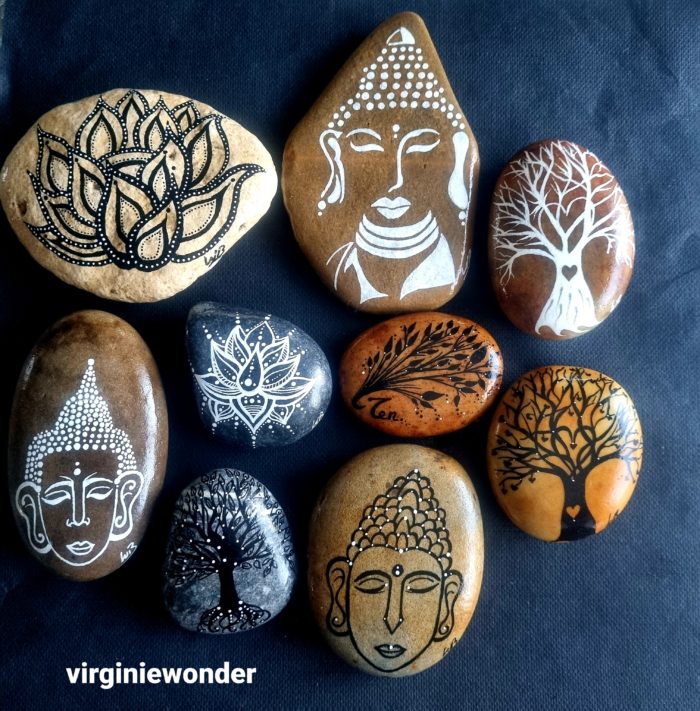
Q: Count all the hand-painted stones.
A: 9